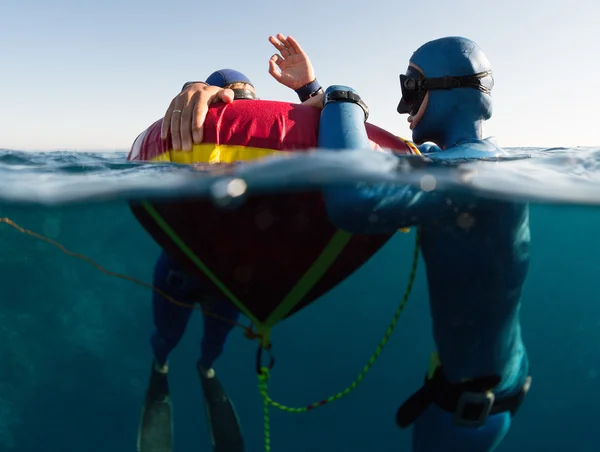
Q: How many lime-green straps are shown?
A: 2